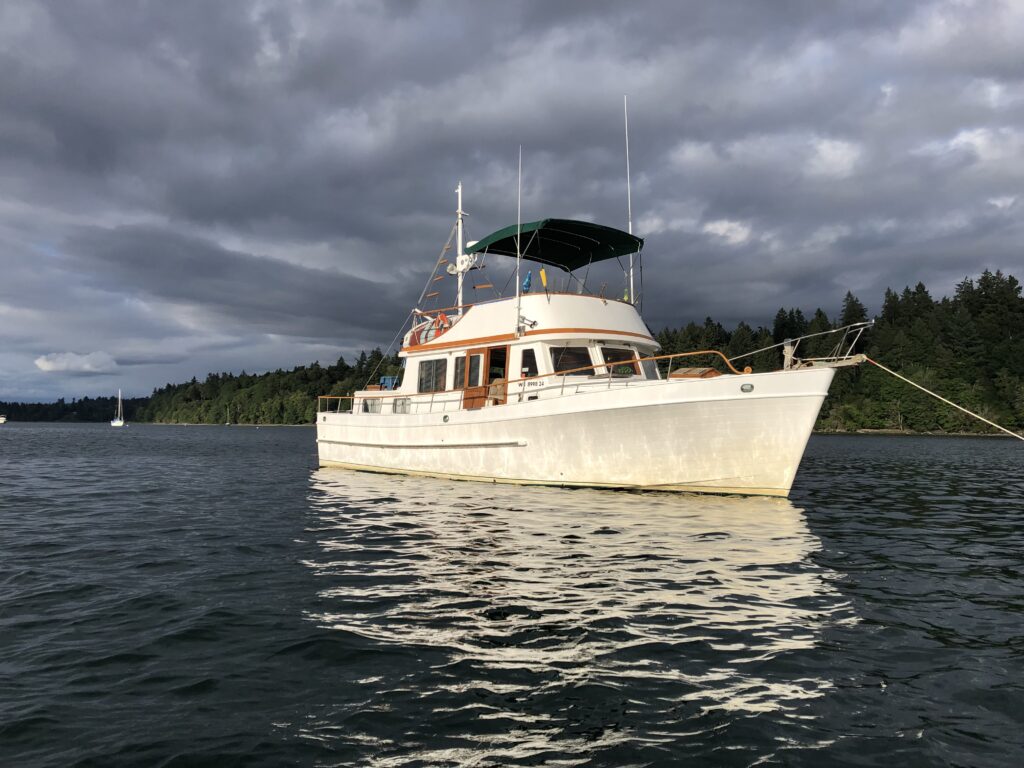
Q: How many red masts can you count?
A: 0